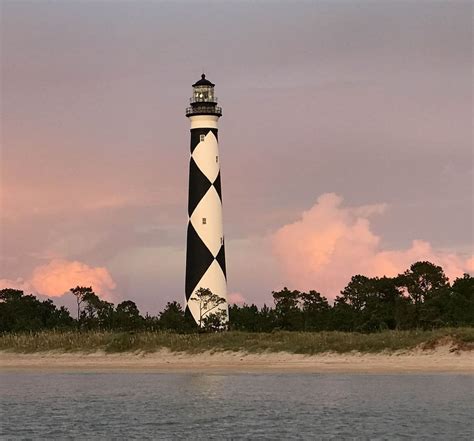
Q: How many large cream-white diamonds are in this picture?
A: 3